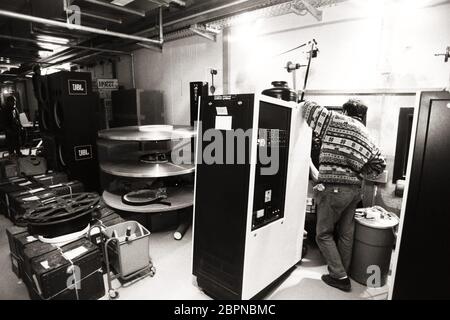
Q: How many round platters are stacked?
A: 3